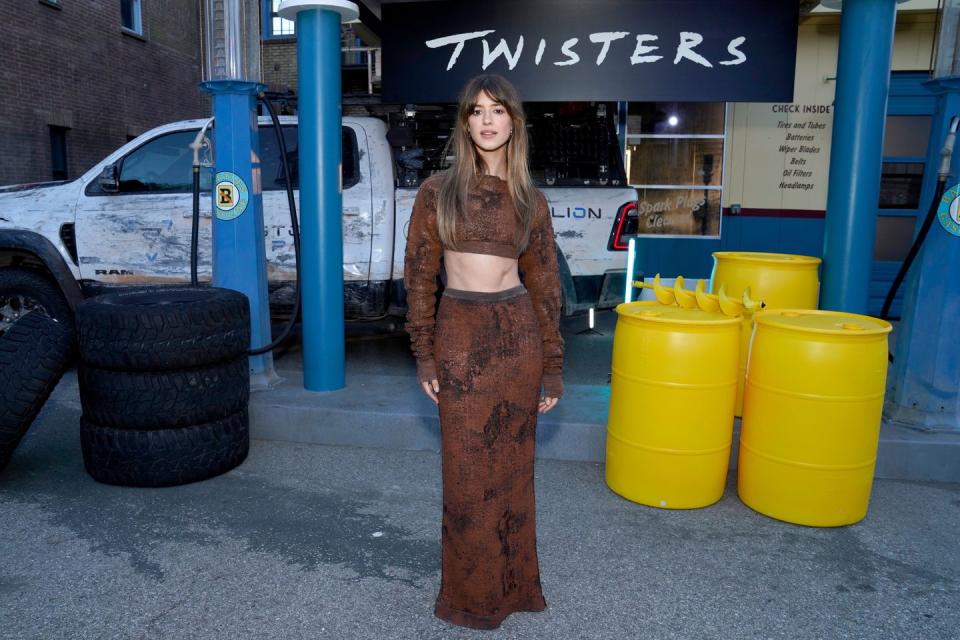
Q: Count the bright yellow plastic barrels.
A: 3